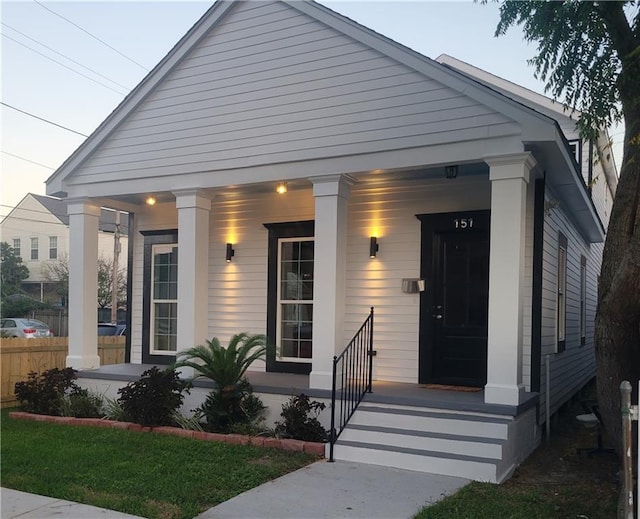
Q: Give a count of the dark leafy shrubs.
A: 3